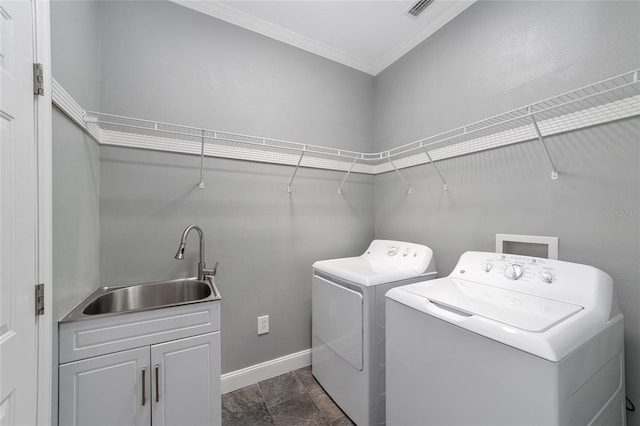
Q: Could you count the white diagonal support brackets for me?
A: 6